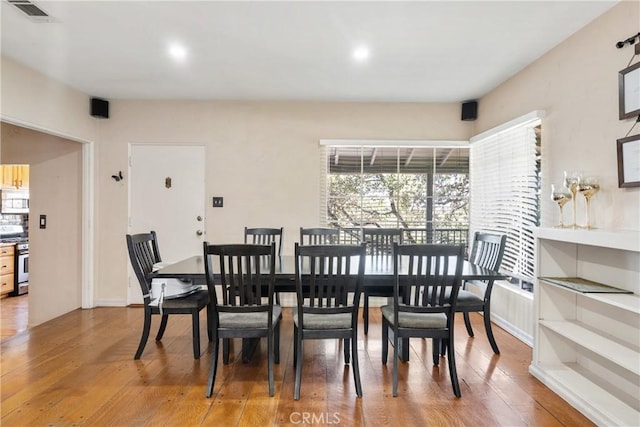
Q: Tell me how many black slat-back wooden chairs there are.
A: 8